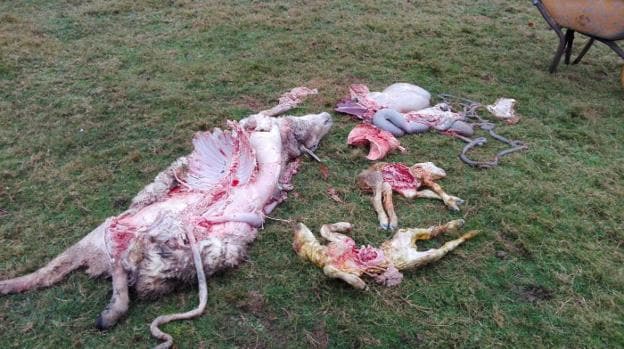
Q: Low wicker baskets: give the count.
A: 0